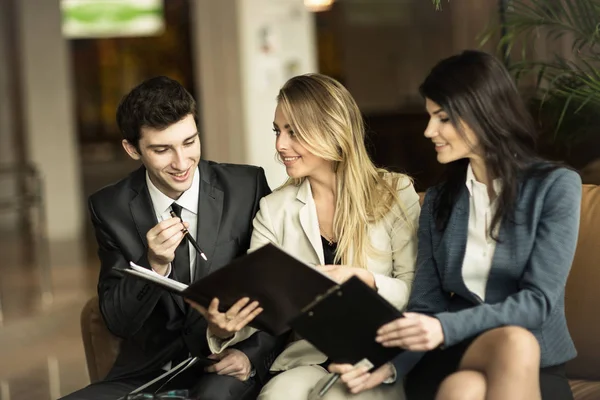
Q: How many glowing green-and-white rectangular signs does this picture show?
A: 1